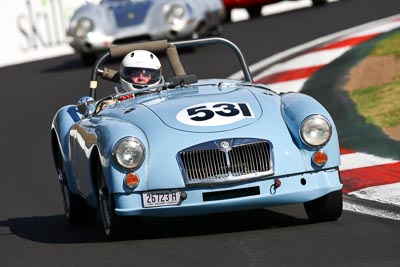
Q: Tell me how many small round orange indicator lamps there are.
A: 2